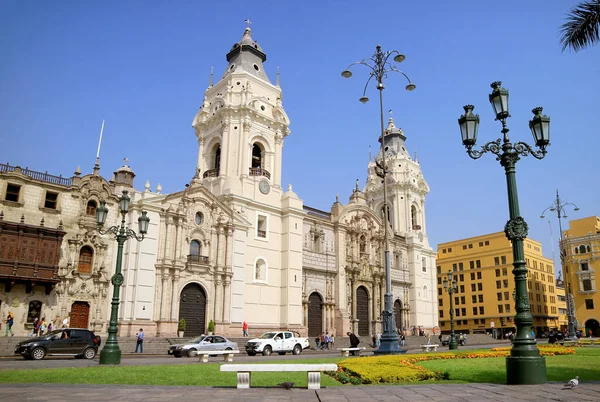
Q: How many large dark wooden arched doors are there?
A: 4